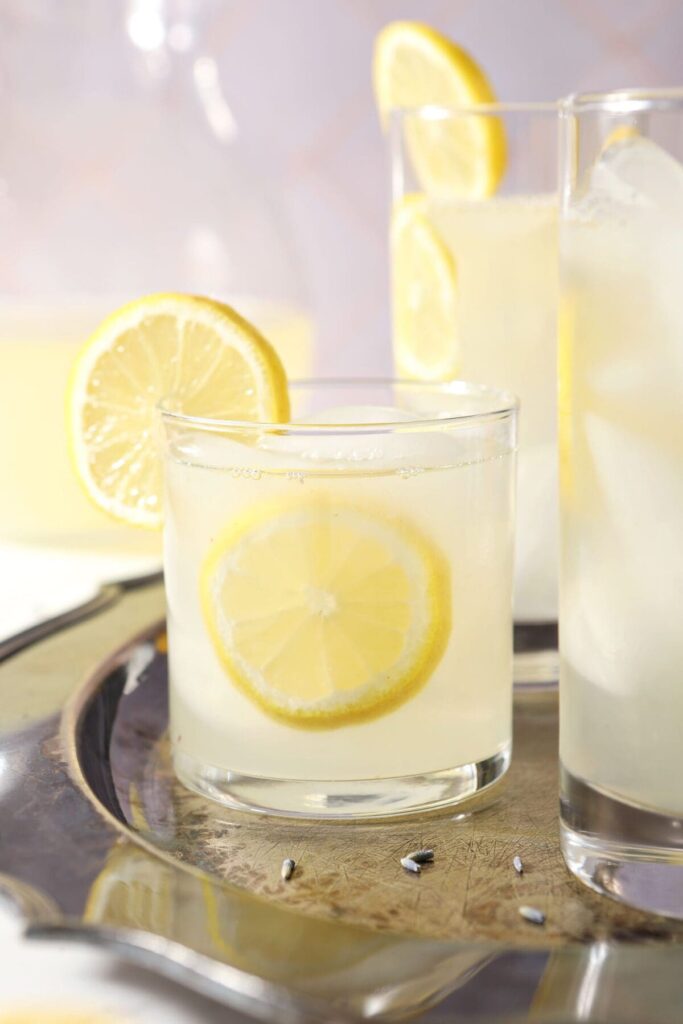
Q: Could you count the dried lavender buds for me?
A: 5